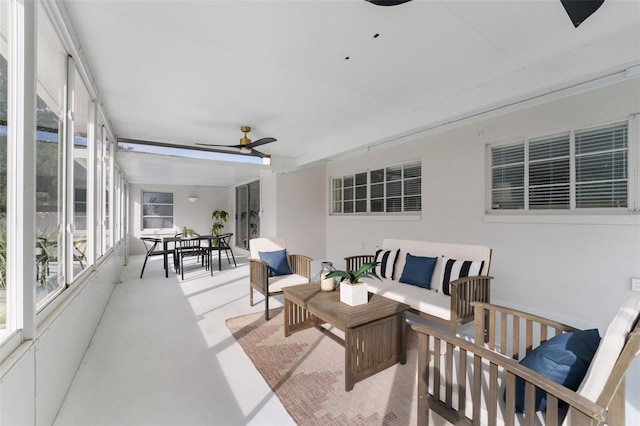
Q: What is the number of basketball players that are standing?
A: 0